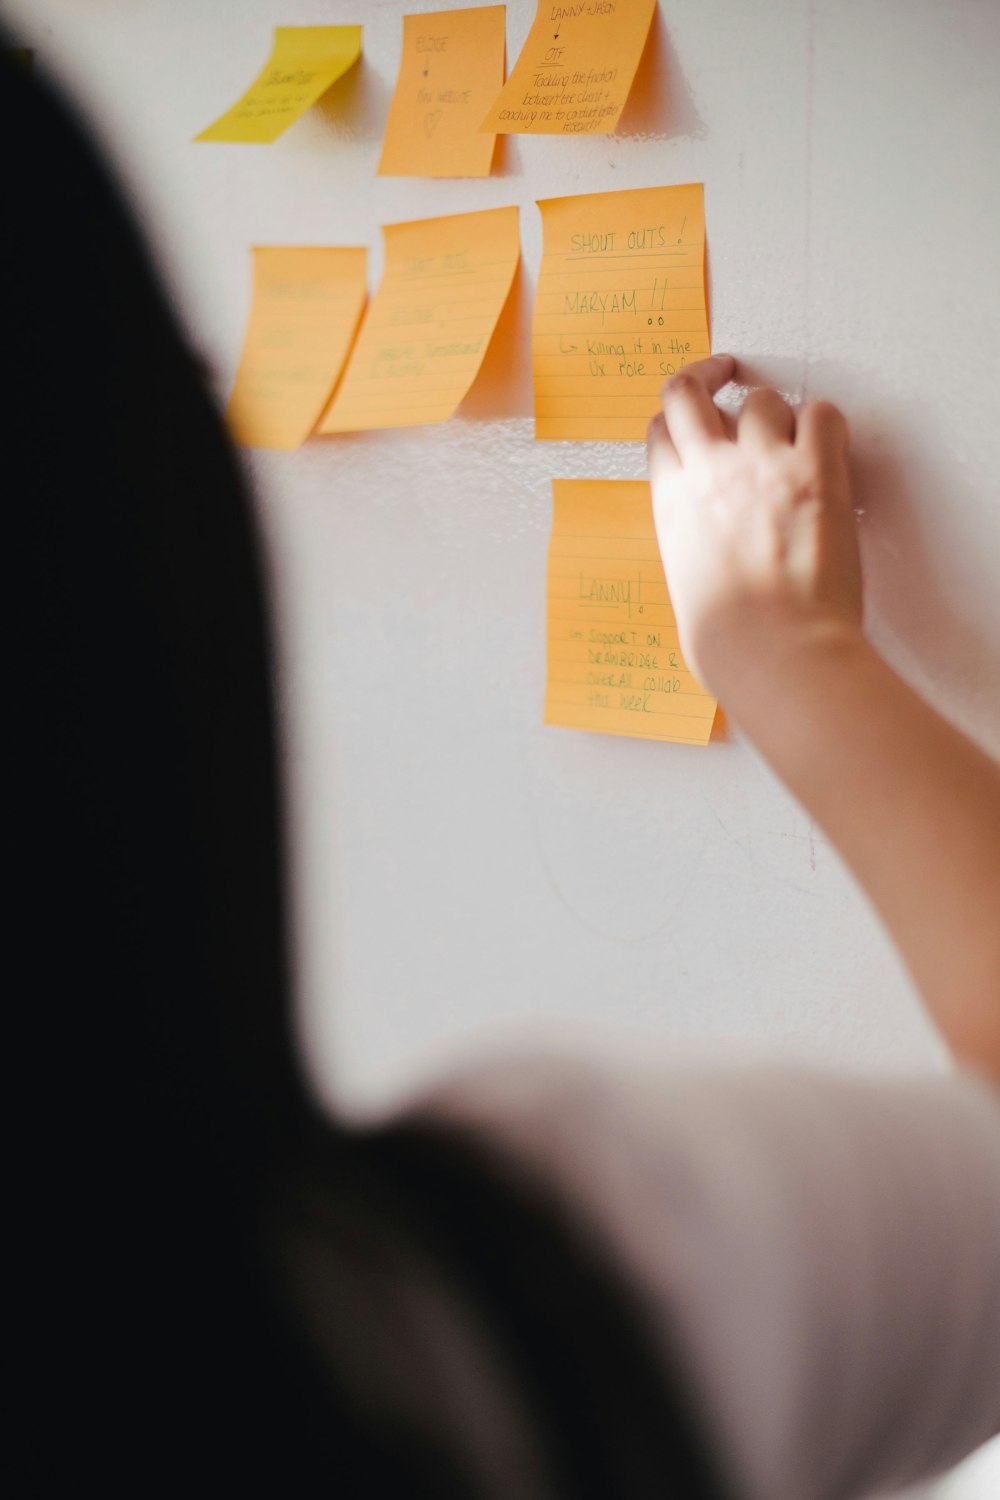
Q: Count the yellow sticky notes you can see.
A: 1